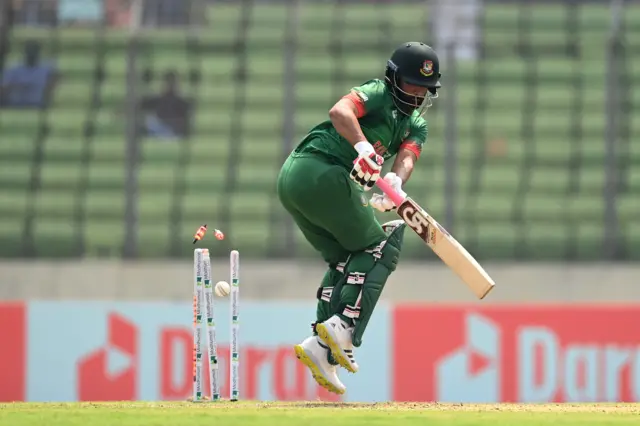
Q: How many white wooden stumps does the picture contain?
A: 3